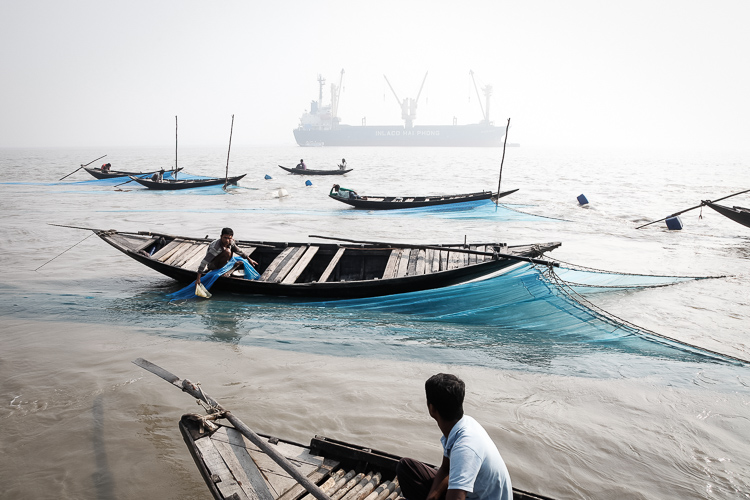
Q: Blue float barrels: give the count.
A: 4